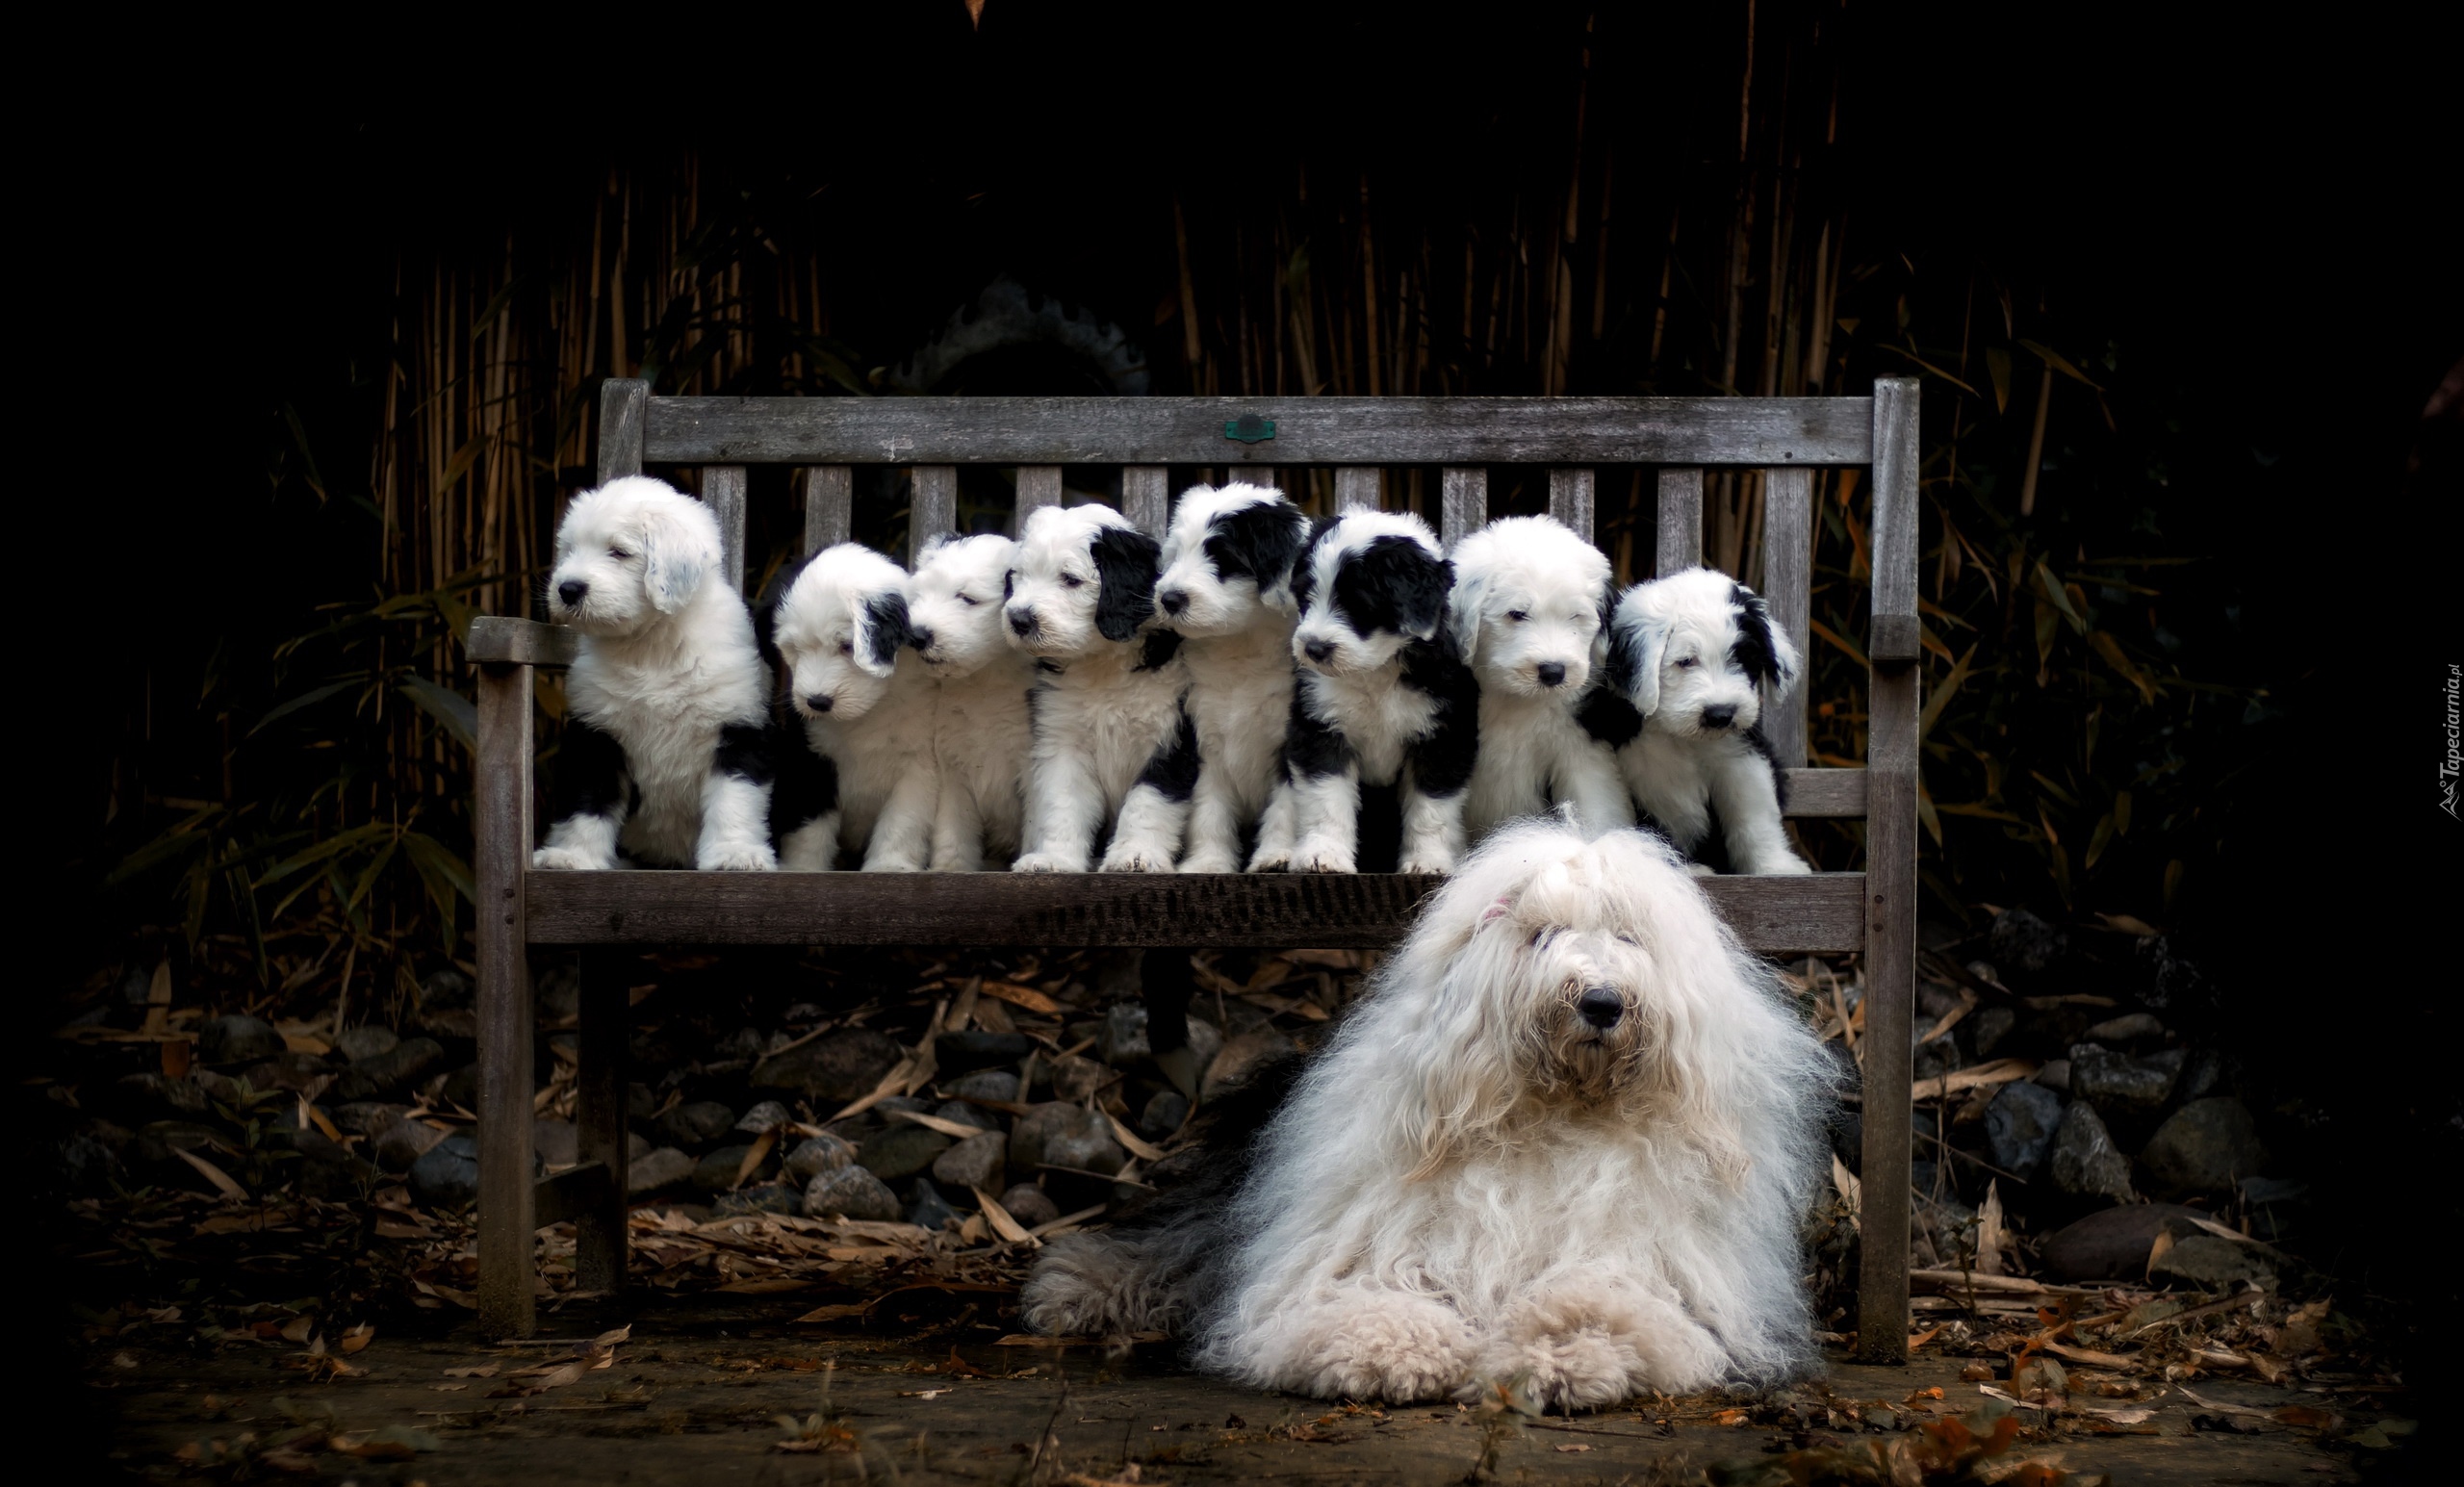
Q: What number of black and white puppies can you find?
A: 8